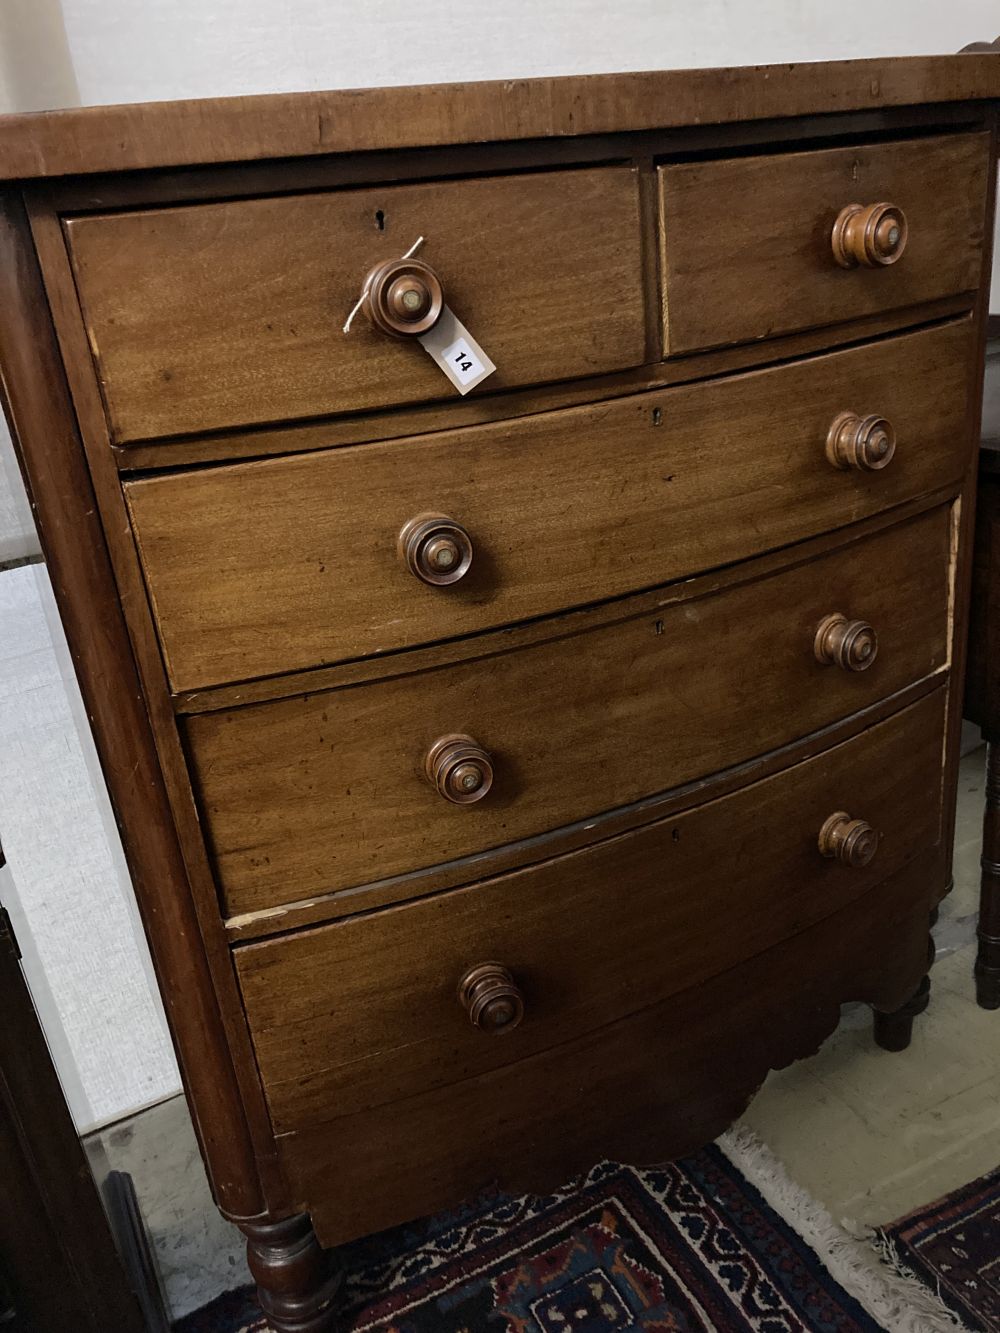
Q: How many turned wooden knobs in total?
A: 8